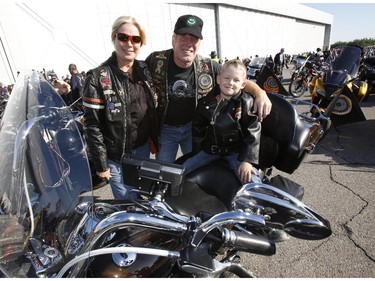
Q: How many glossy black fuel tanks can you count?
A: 1